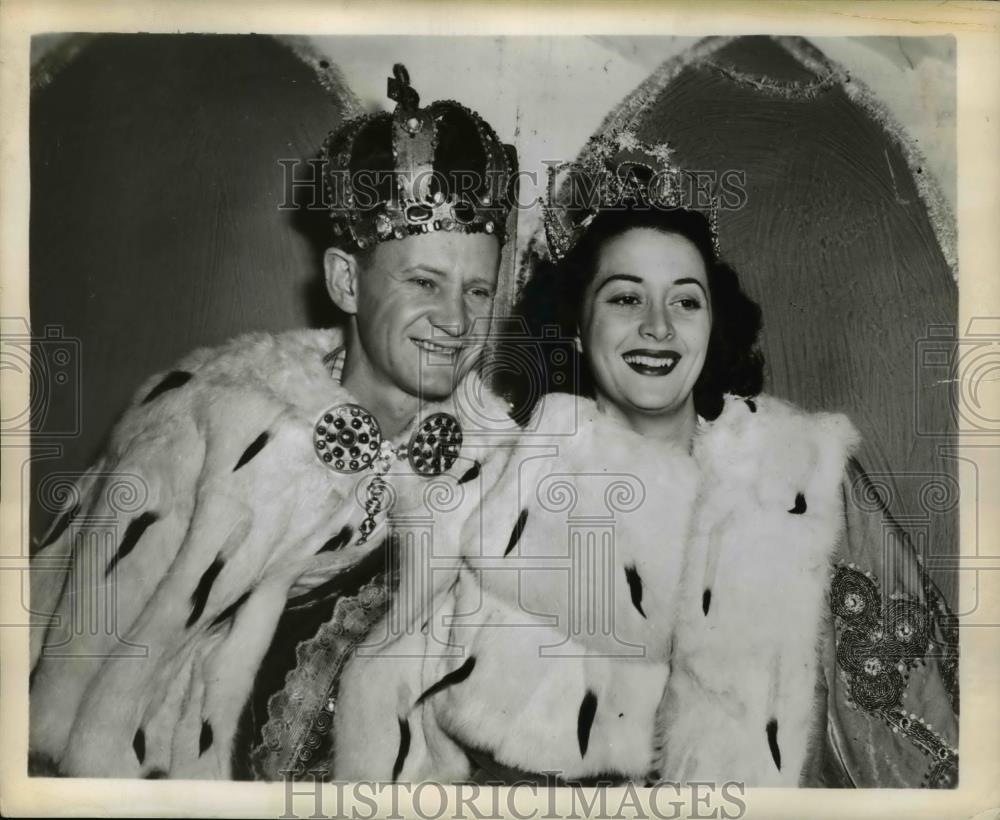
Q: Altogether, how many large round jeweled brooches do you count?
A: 2